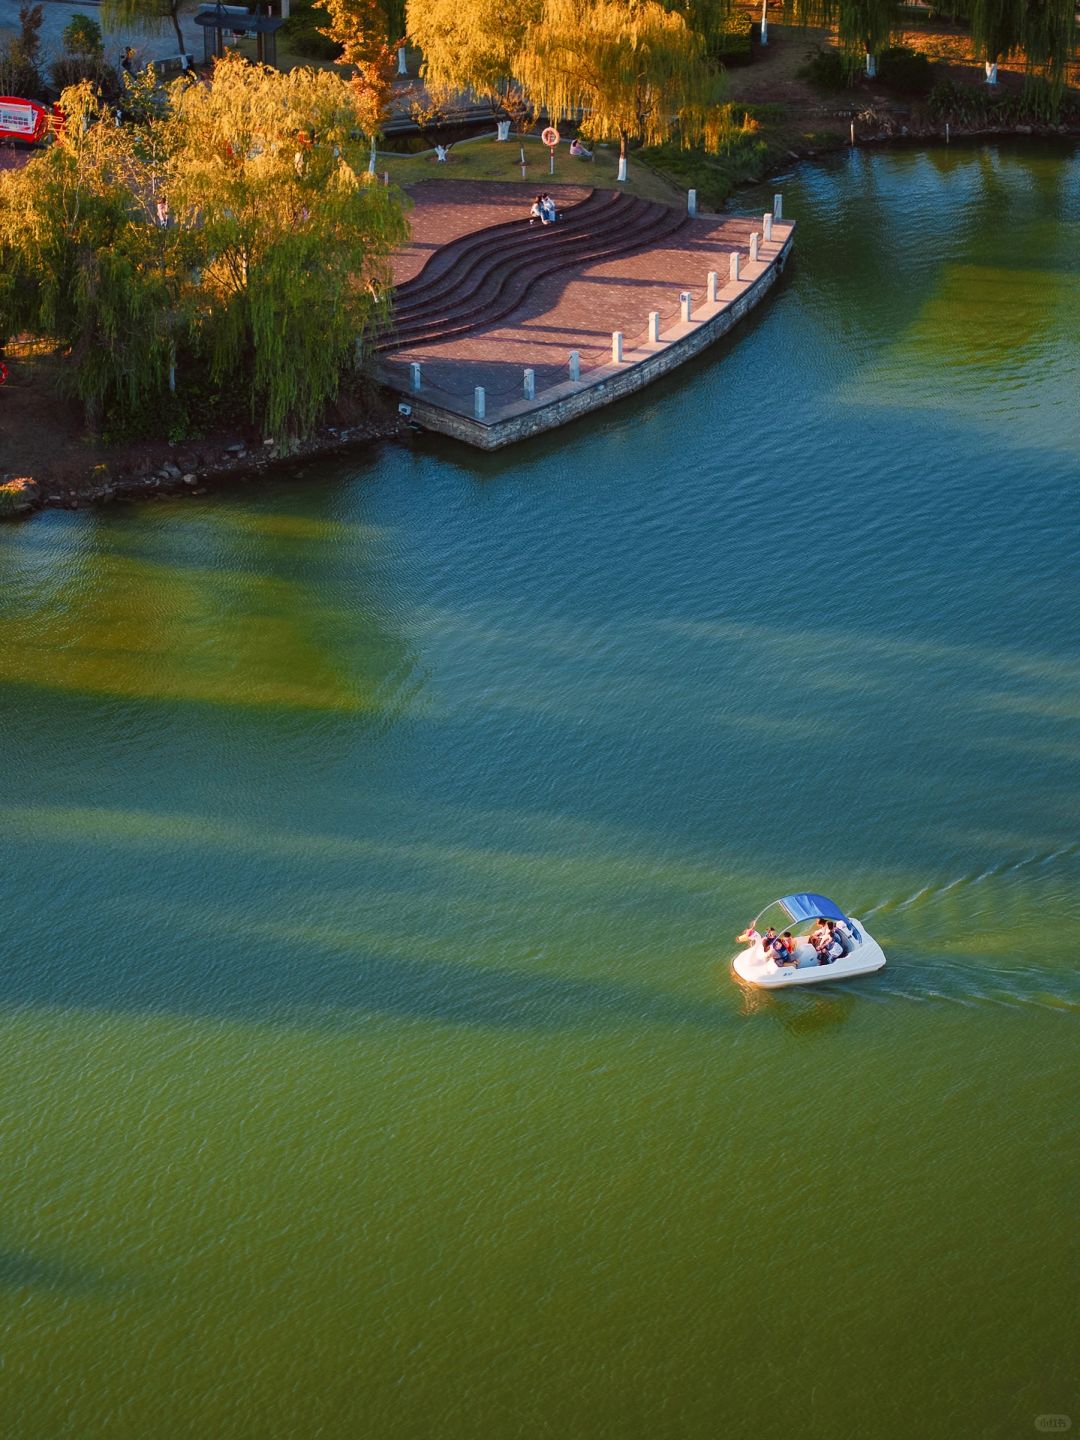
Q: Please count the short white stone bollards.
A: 13